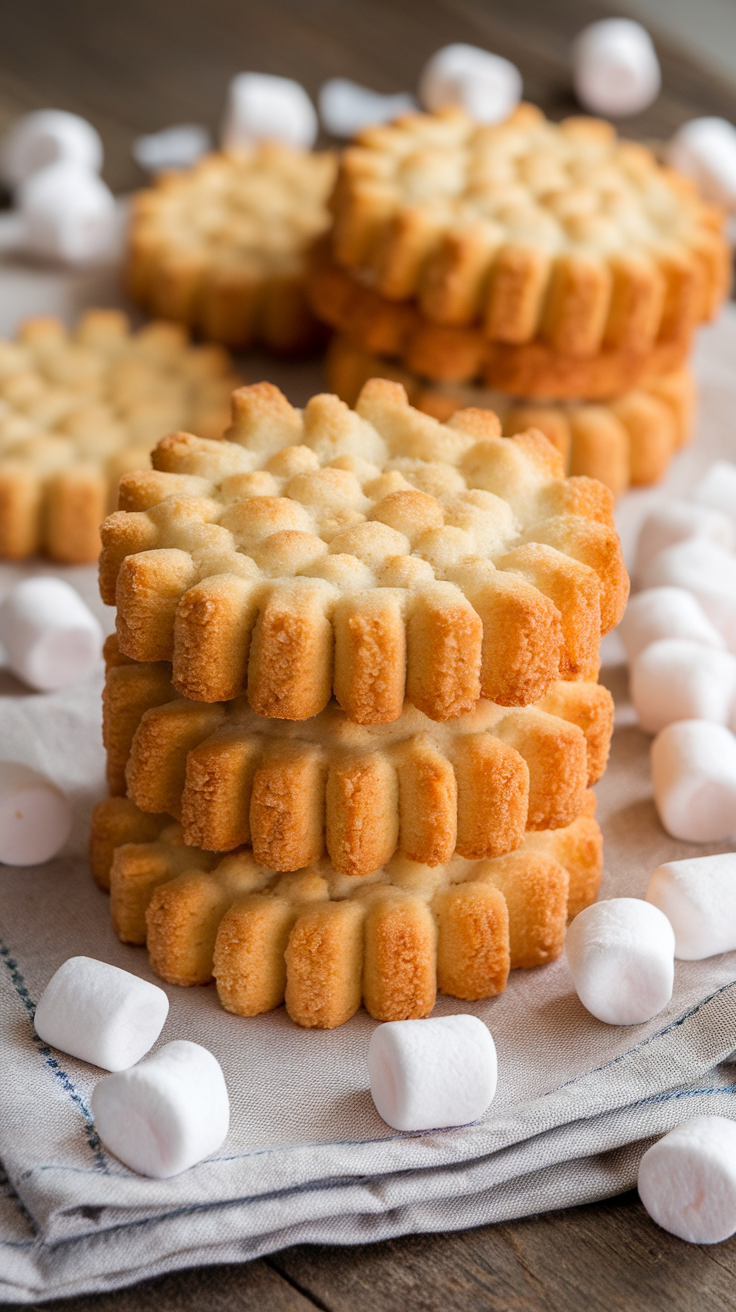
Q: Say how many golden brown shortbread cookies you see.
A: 8